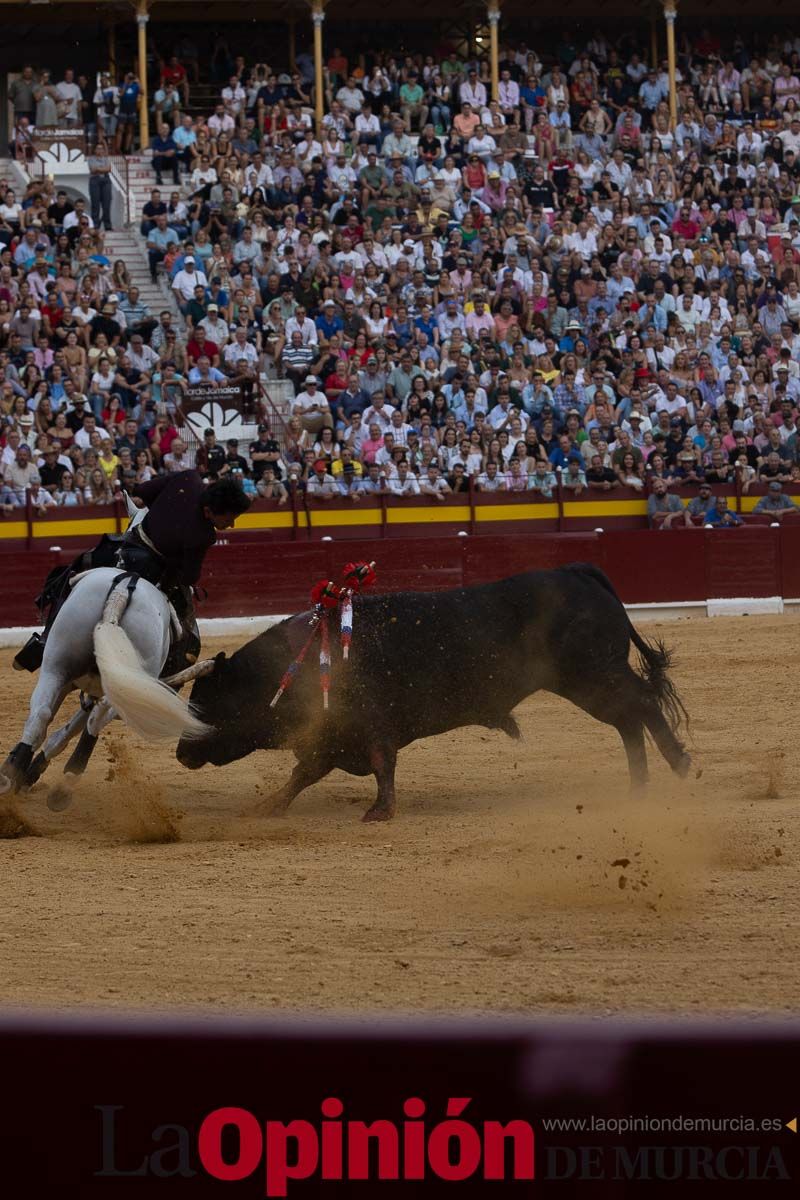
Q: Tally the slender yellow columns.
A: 4